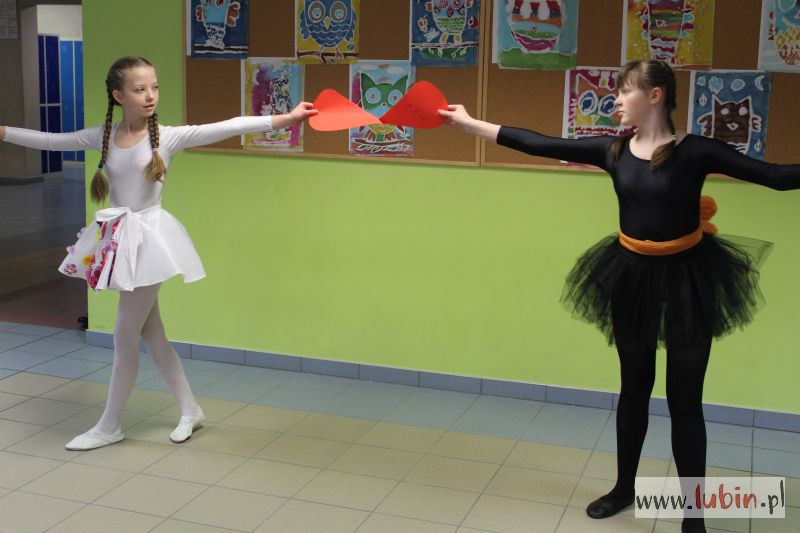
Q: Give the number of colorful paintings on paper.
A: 10